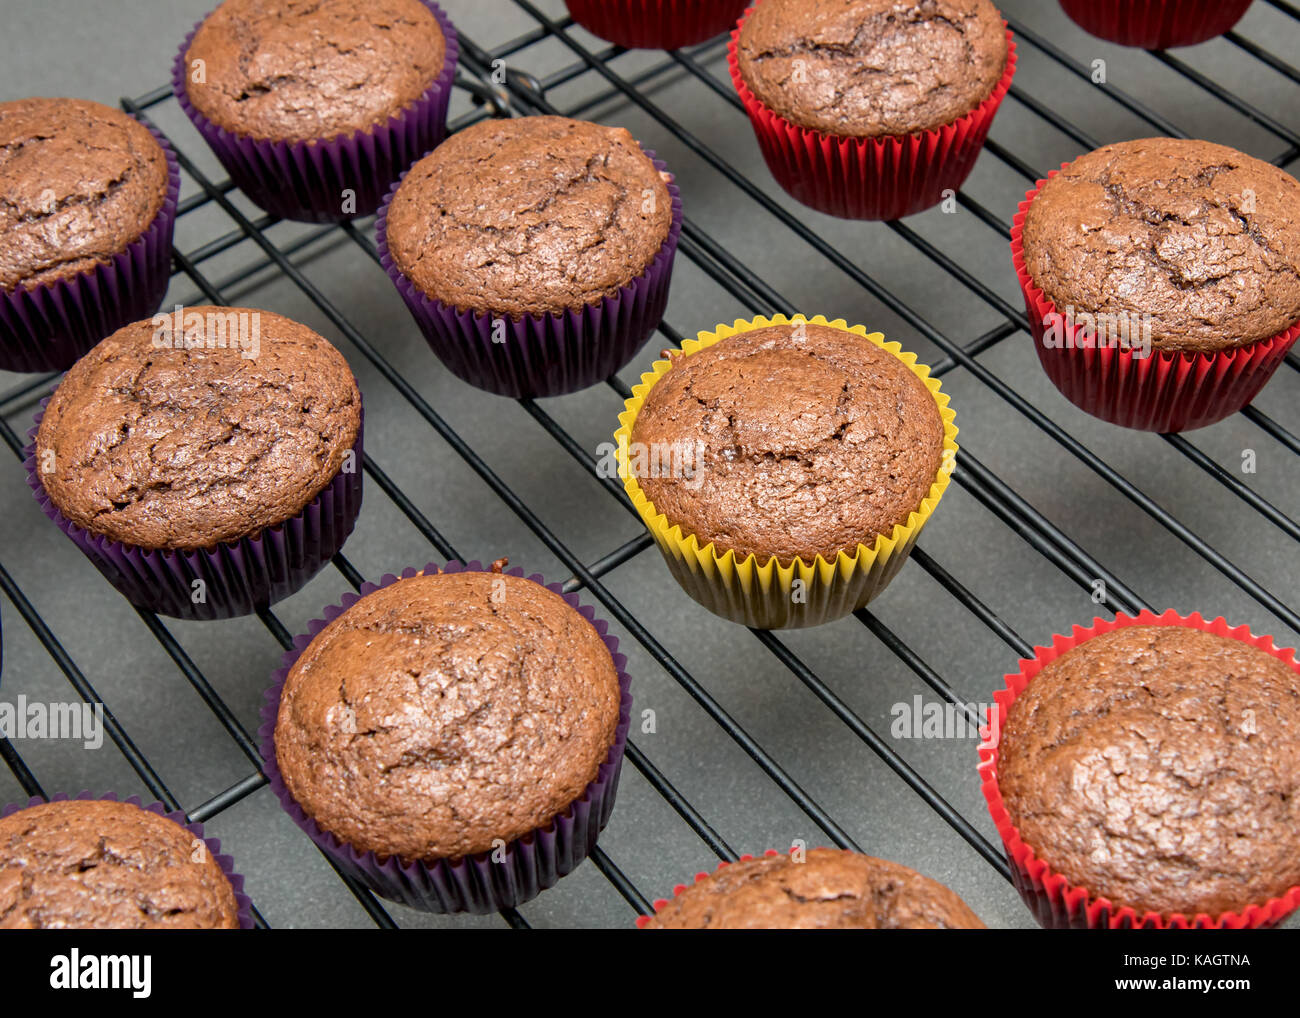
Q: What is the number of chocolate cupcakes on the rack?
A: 13